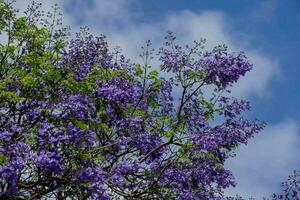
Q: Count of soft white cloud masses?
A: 2